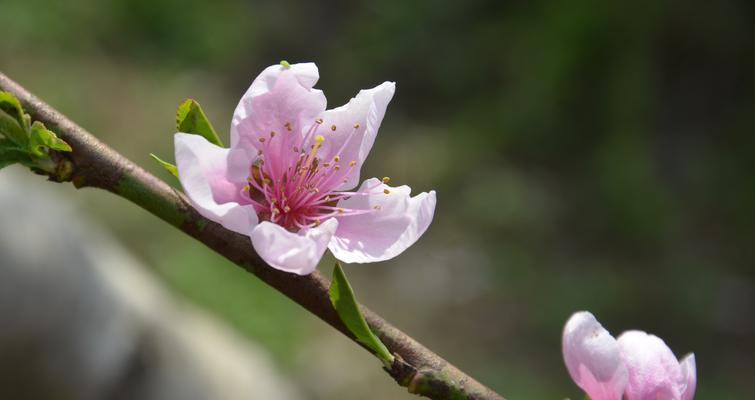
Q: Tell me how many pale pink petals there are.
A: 8